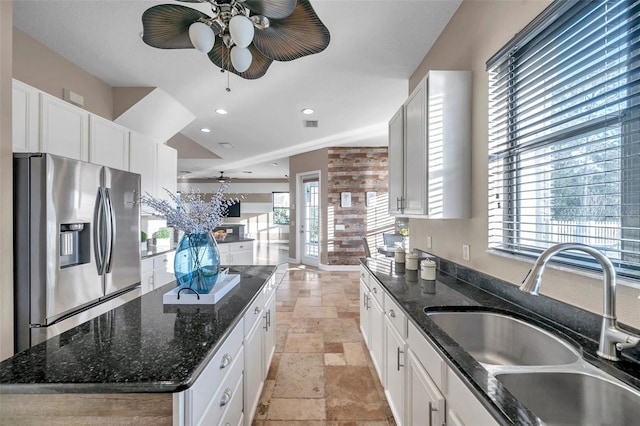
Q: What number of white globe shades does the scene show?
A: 3